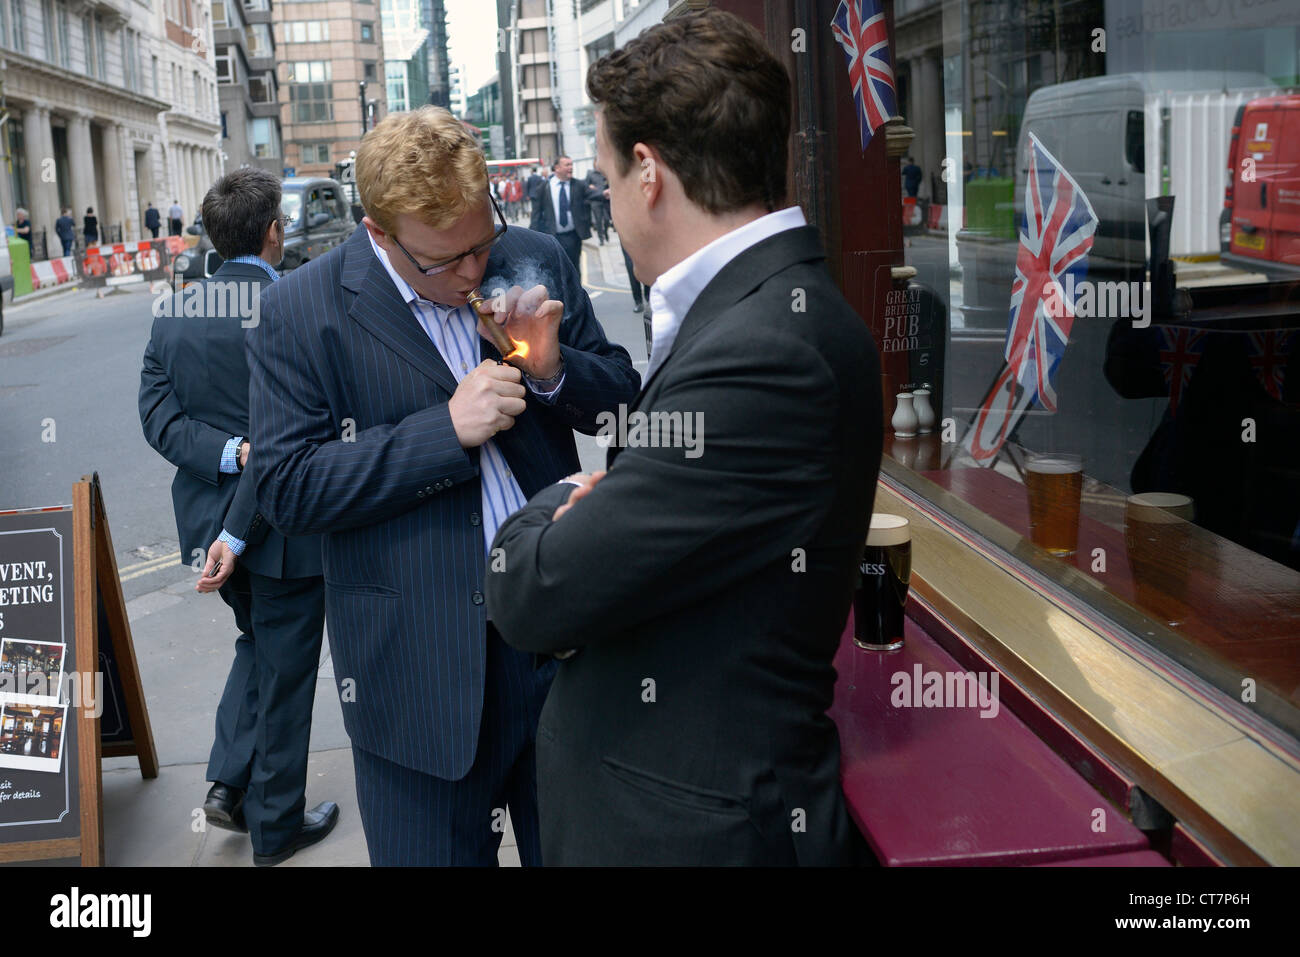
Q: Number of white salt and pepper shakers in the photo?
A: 2